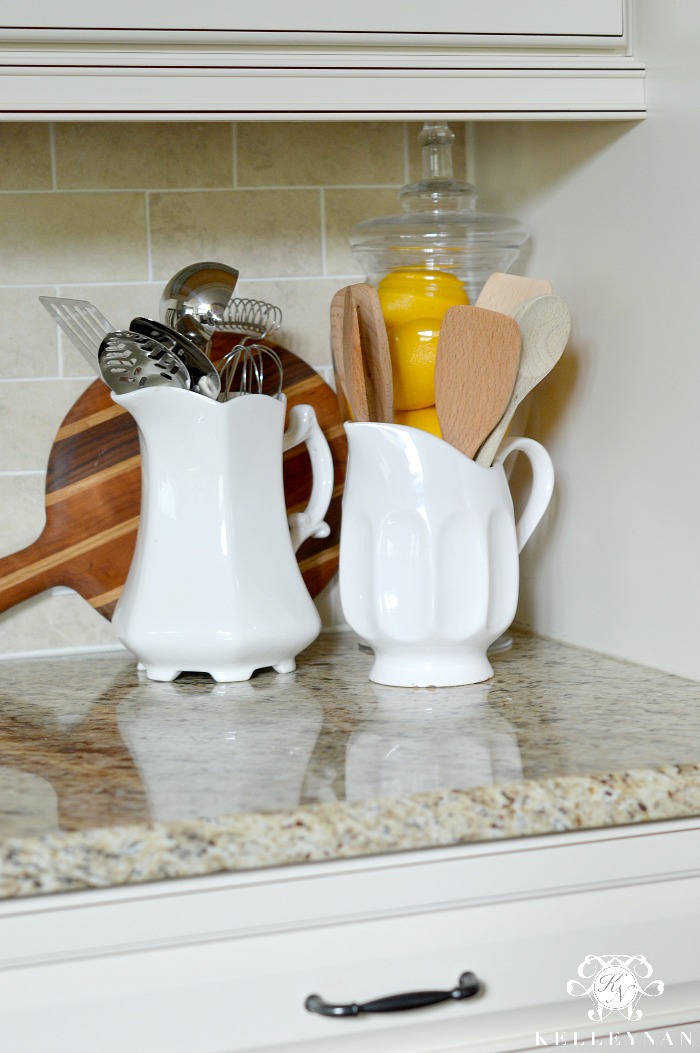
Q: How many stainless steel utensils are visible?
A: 6